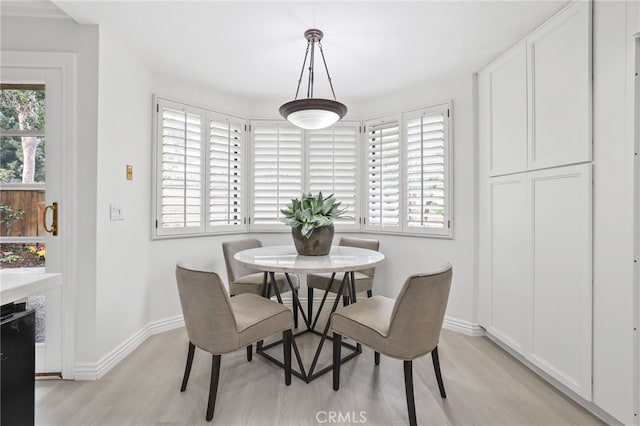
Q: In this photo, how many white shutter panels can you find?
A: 6